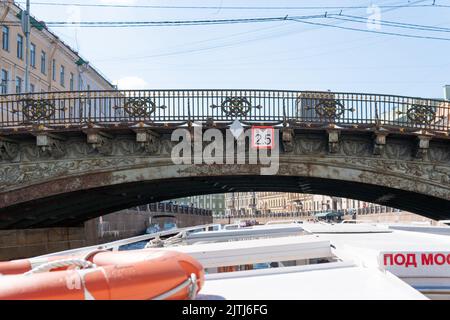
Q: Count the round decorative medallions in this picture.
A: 5